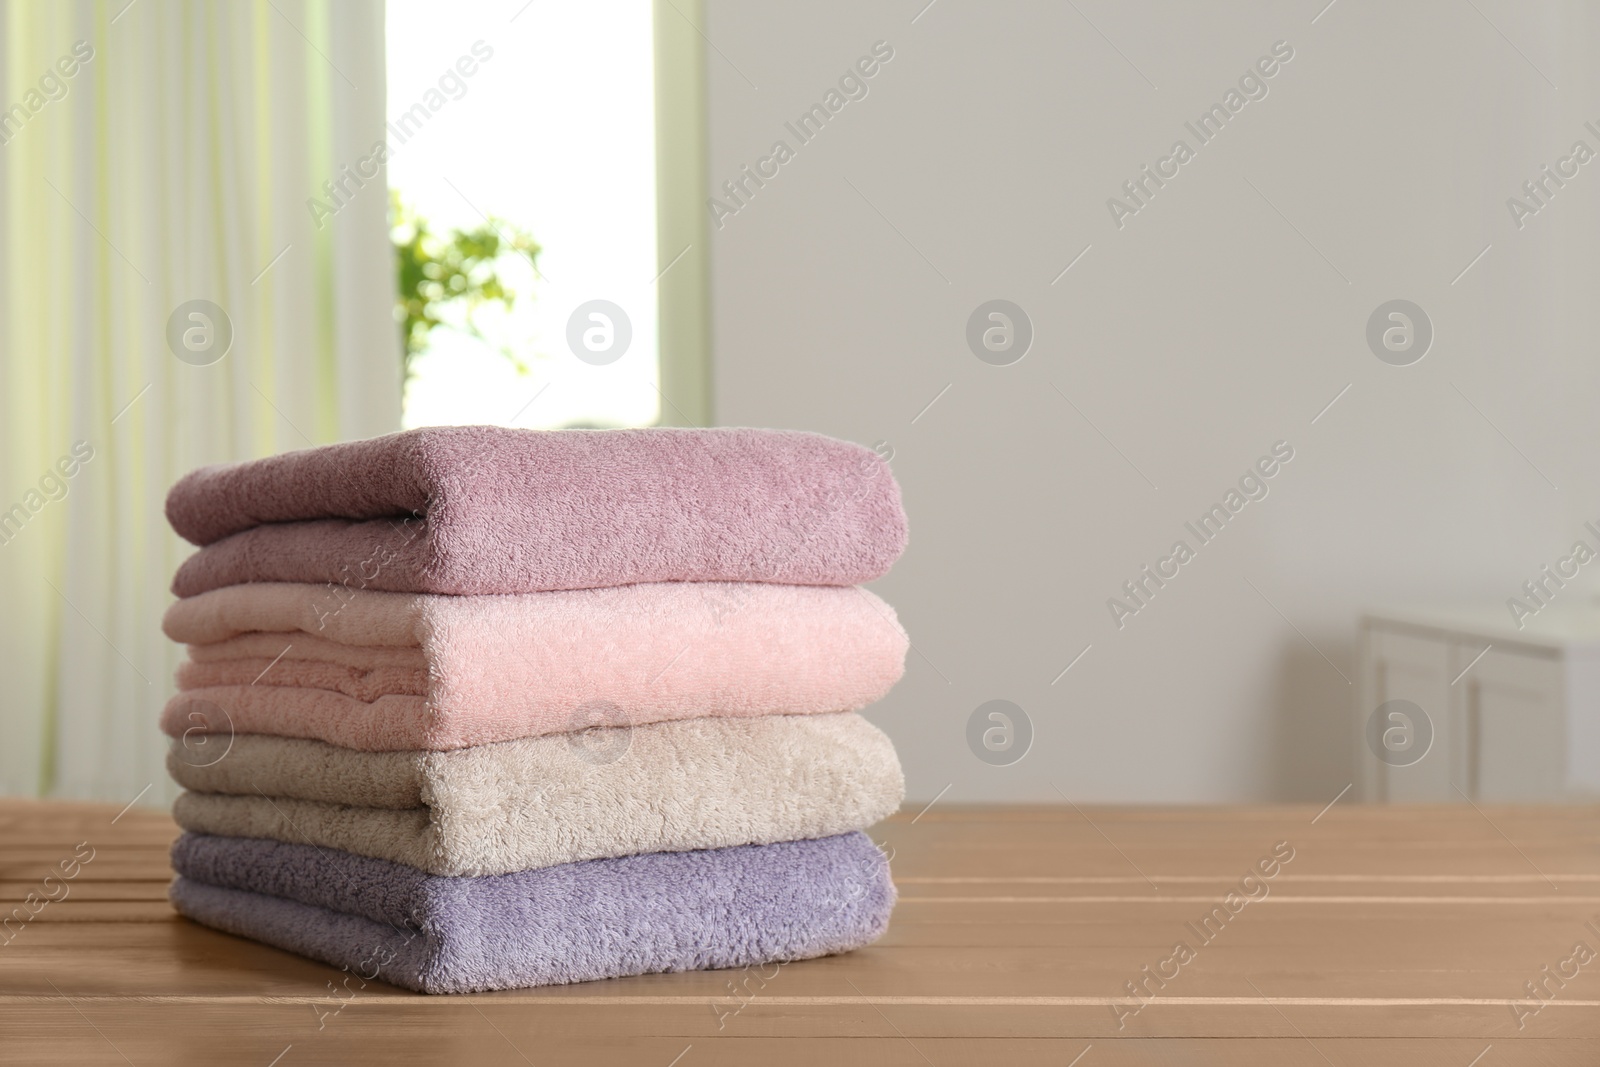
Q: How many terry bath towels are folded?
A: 4